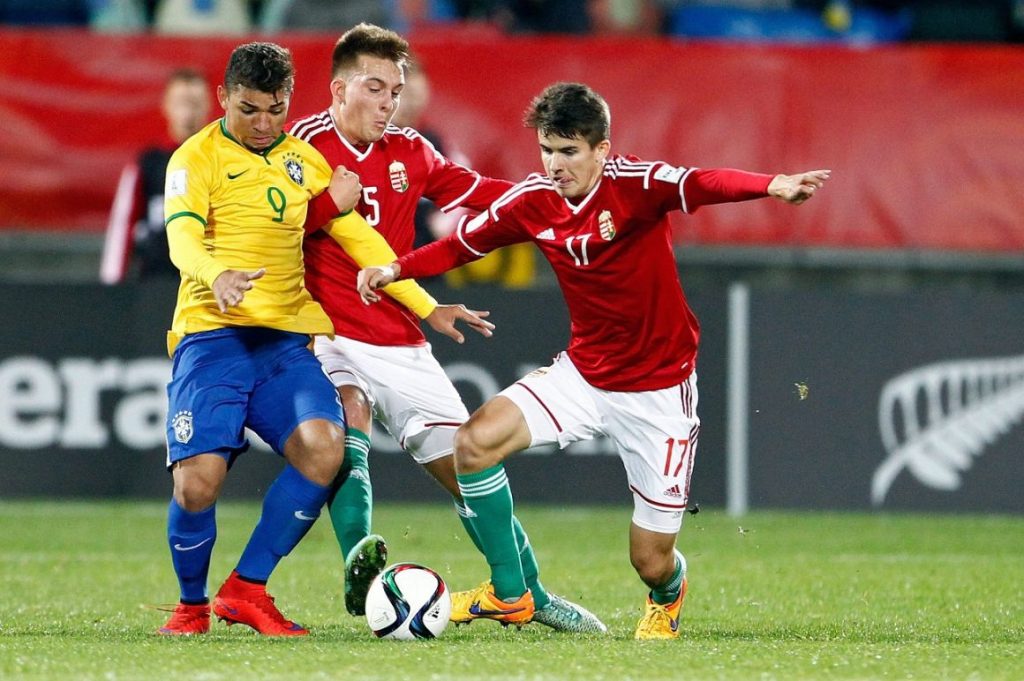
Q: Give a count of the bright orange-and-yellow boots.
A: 2